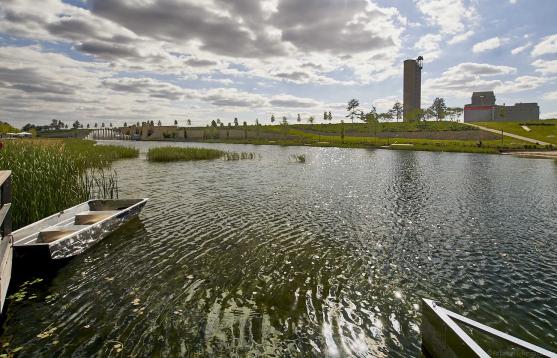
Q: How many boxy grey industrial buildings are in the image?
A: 1